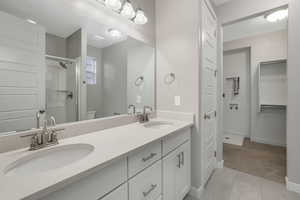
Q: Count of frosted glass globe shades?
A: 3